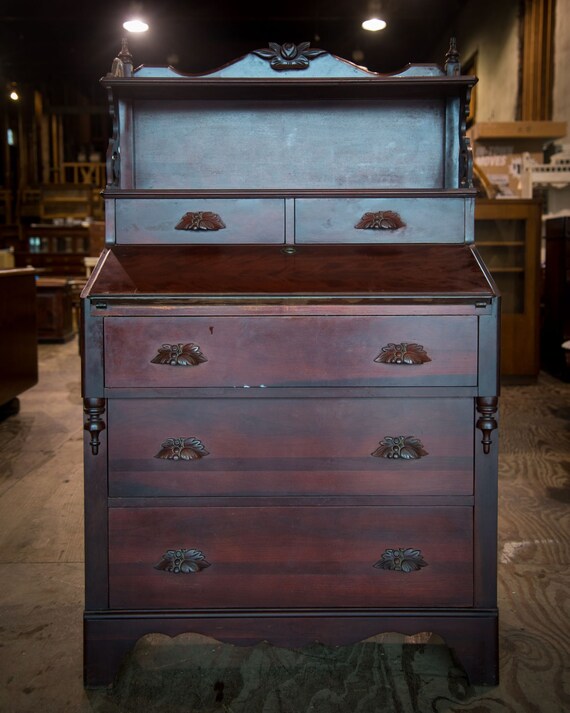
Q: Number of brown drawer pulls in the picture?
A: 8